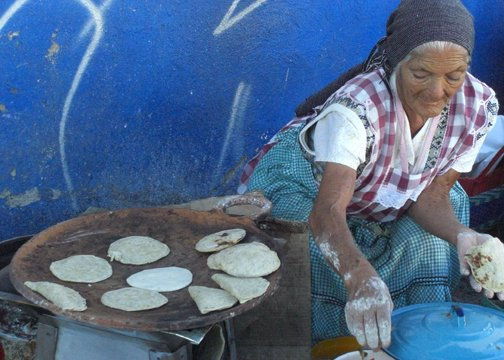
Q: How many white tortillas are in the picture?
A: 1